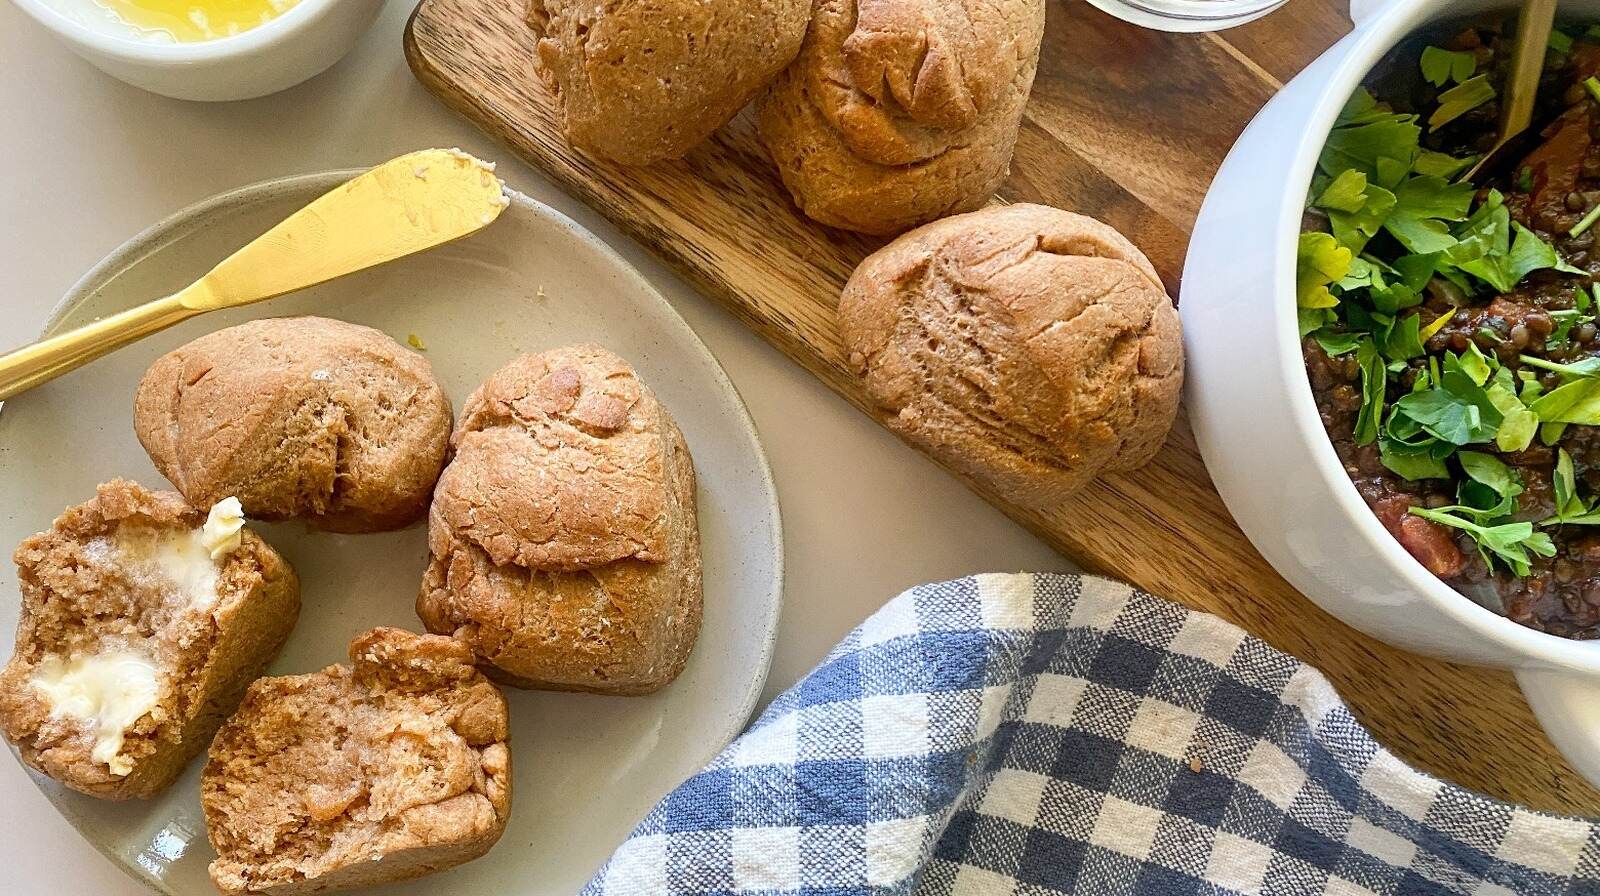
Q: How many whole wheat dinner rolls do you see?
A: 6